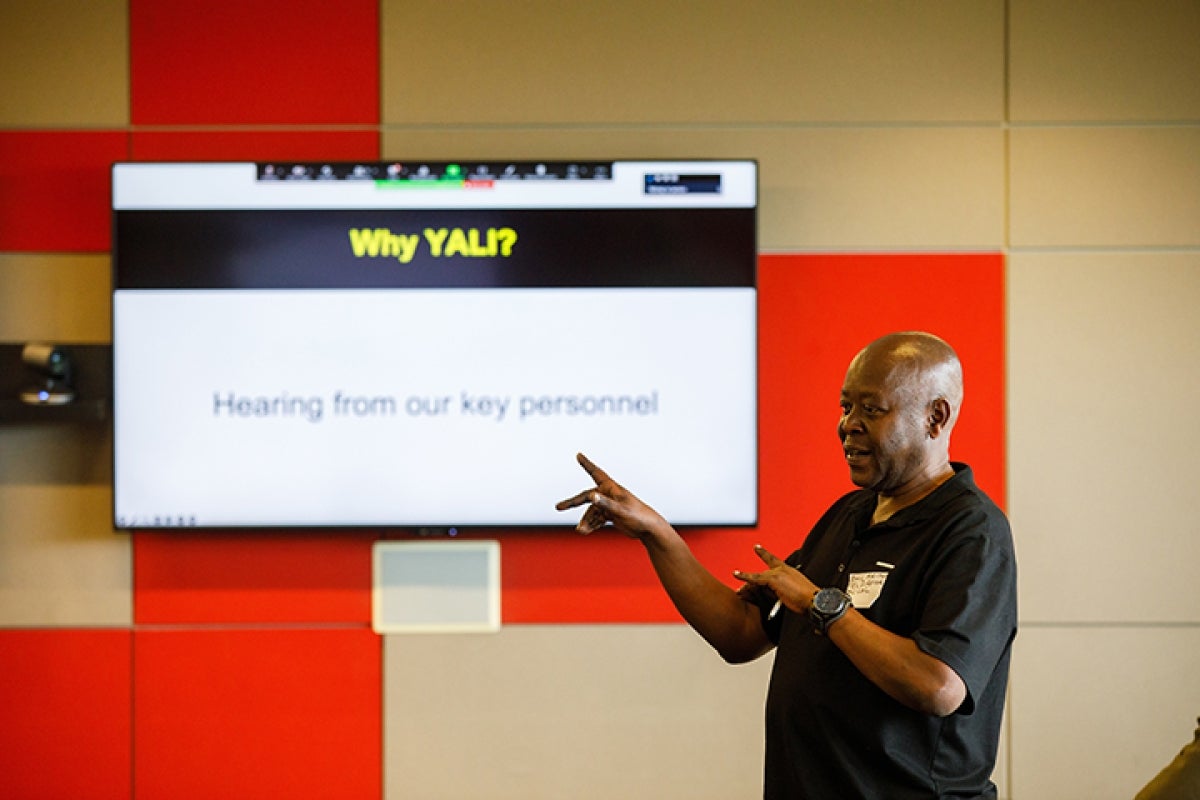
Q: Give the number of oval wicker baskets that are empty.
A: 0